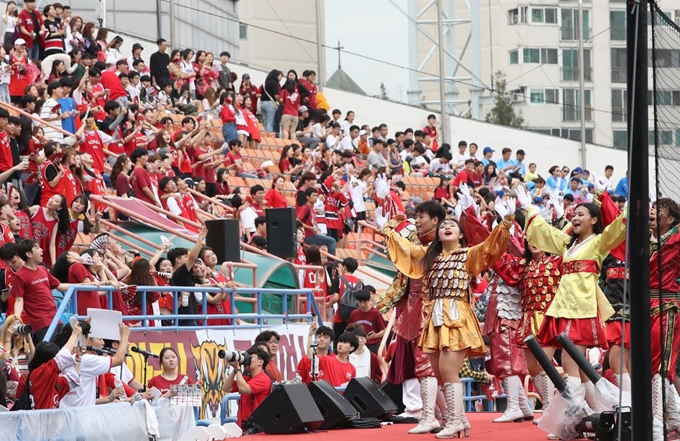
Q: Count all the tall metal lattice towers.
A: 1